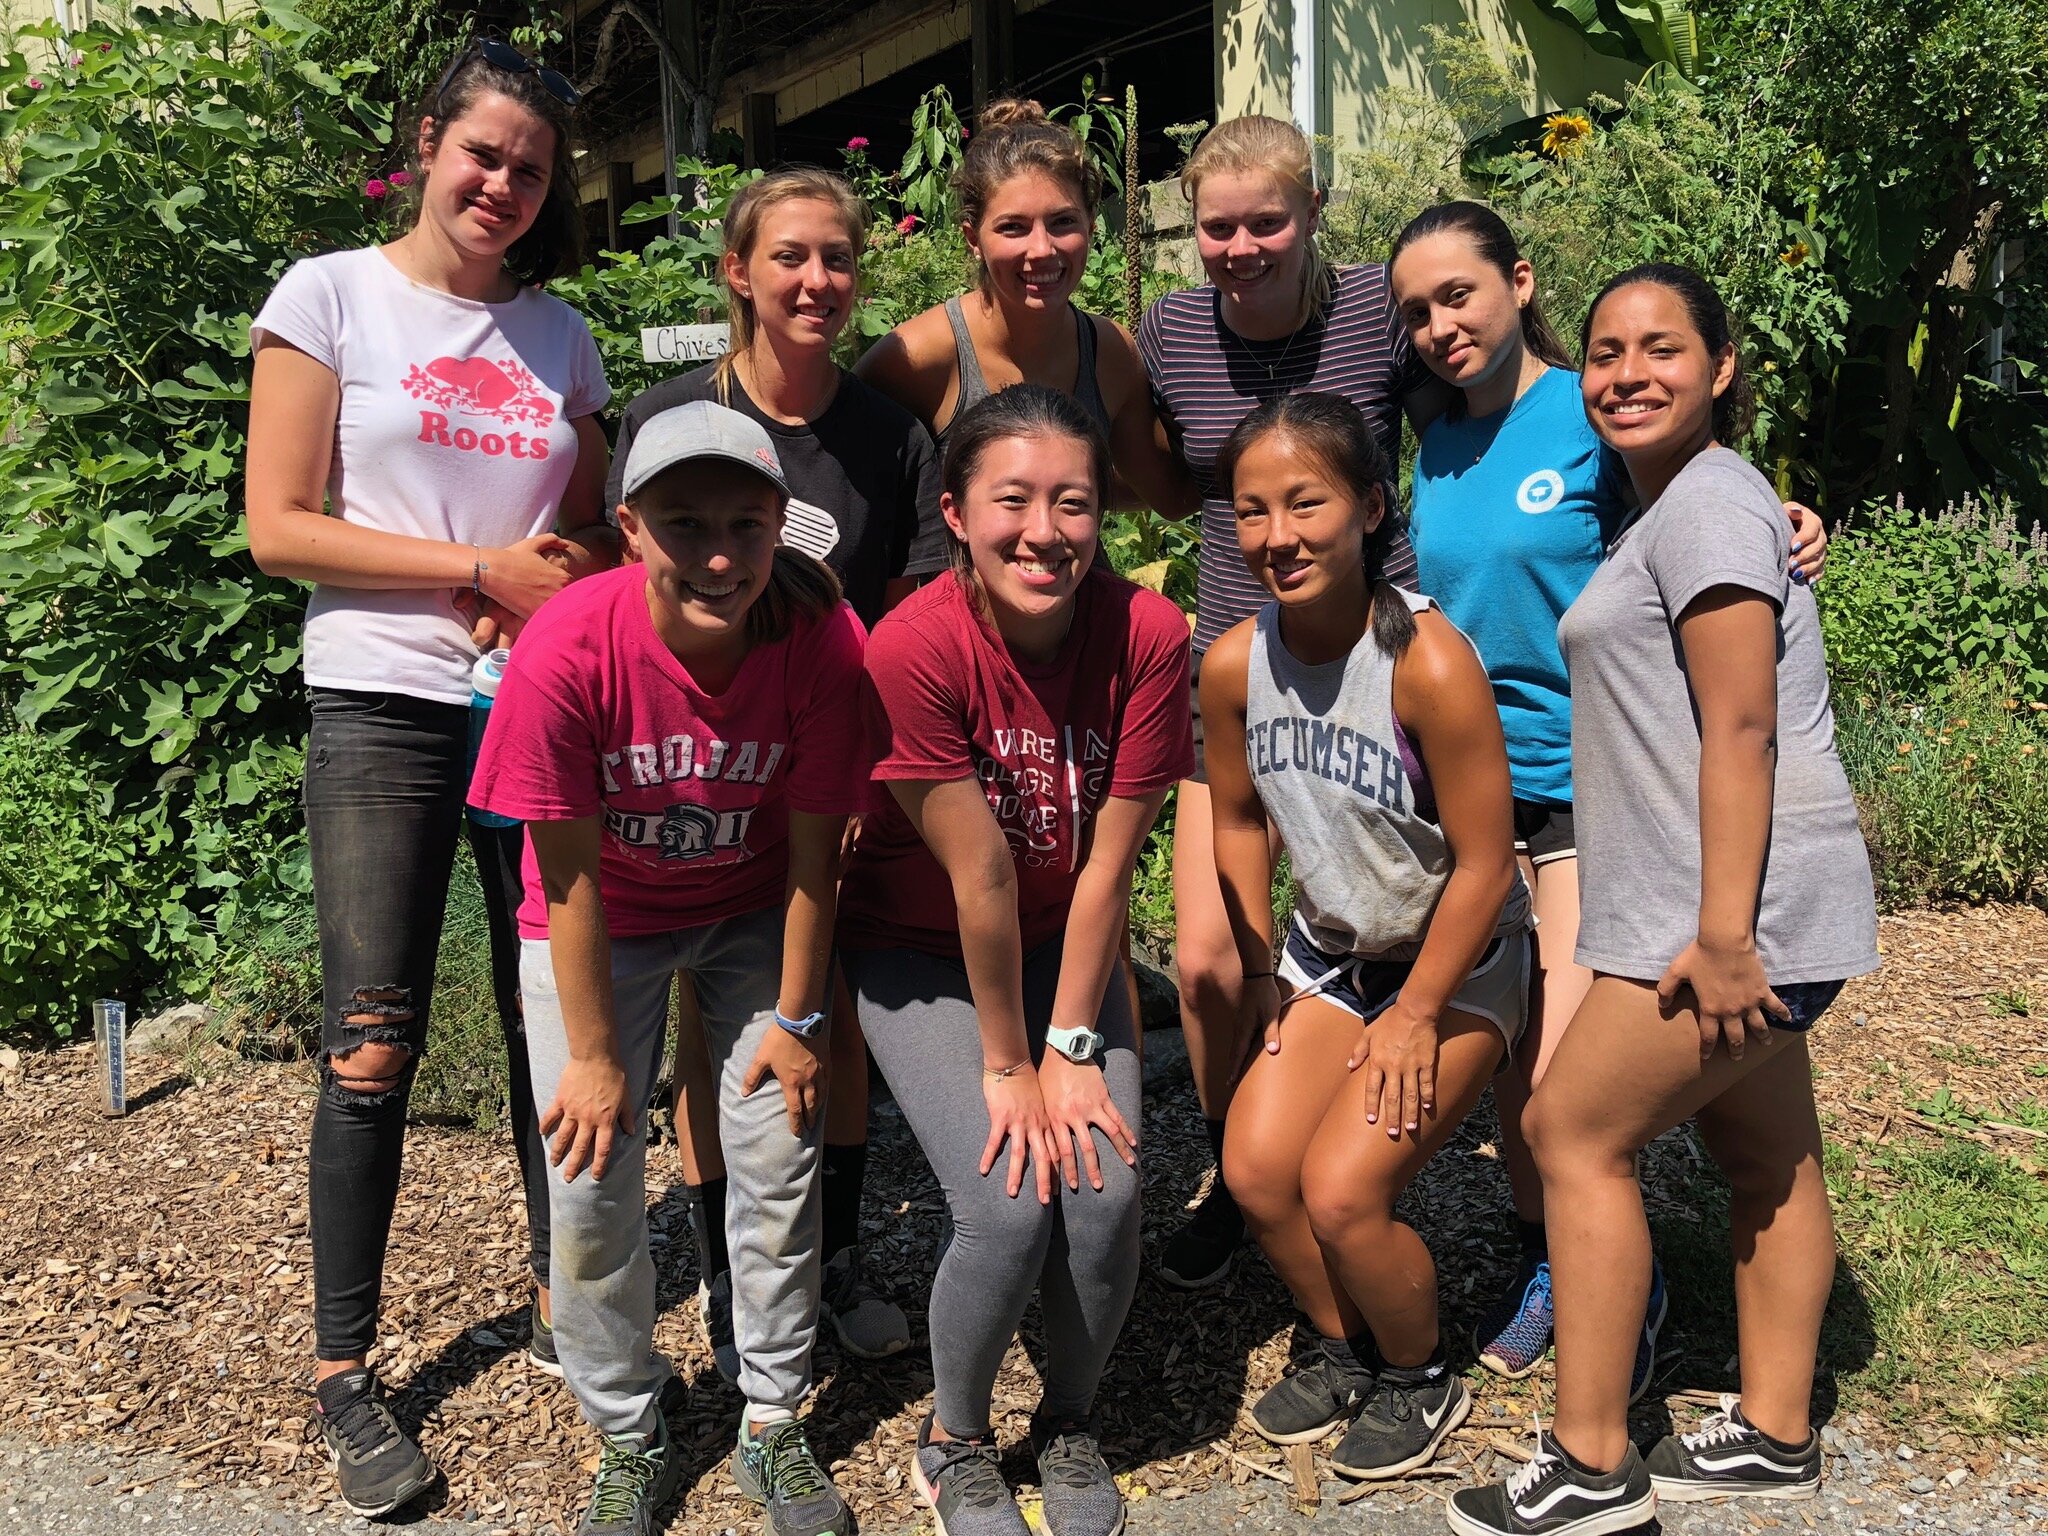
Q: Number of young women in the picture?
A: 9